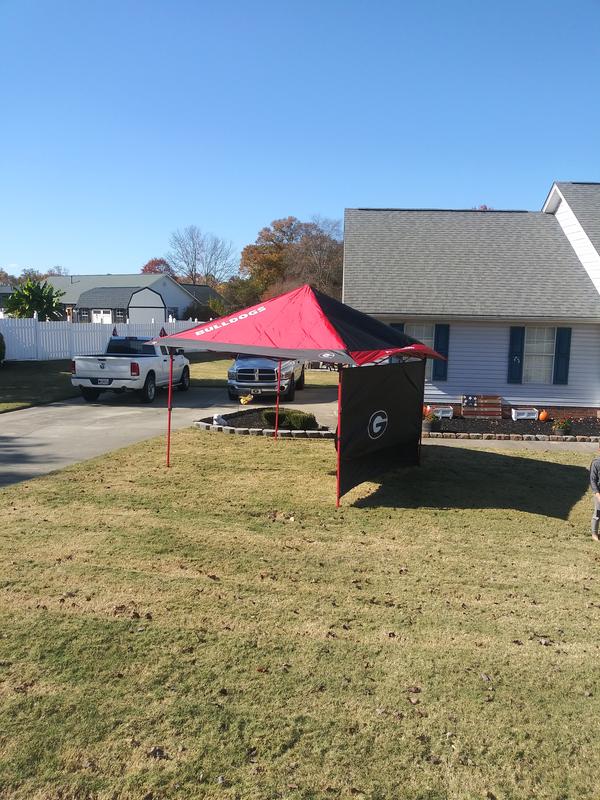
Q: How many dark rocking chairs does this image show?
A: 0